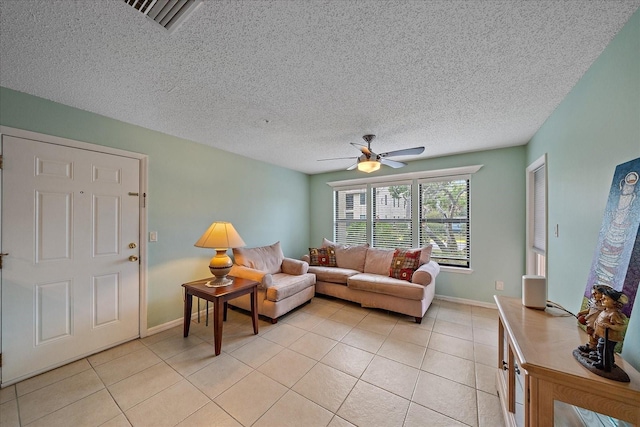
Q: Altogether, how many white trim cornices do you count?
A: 1